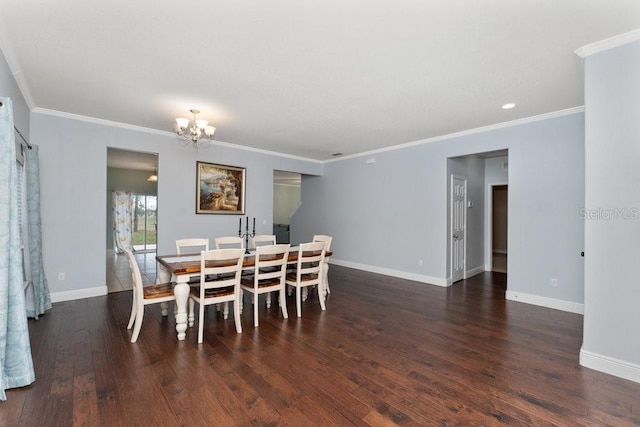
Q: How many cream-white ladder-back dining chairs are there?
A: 8